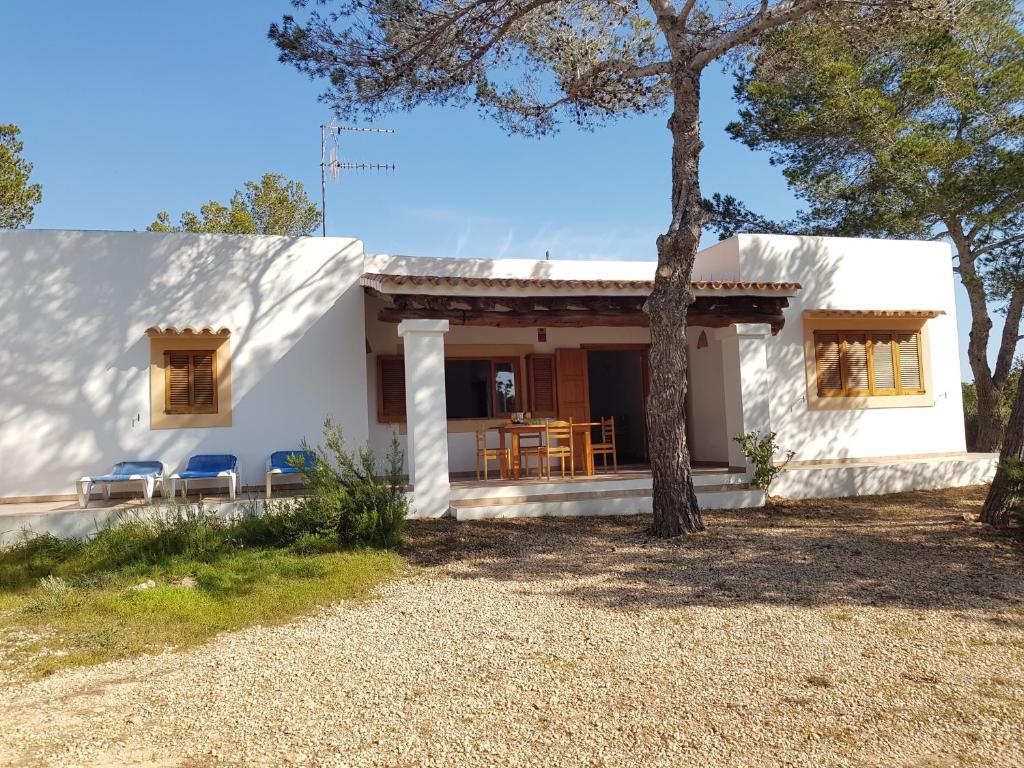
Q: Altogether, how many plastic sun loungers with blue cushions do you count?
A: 3